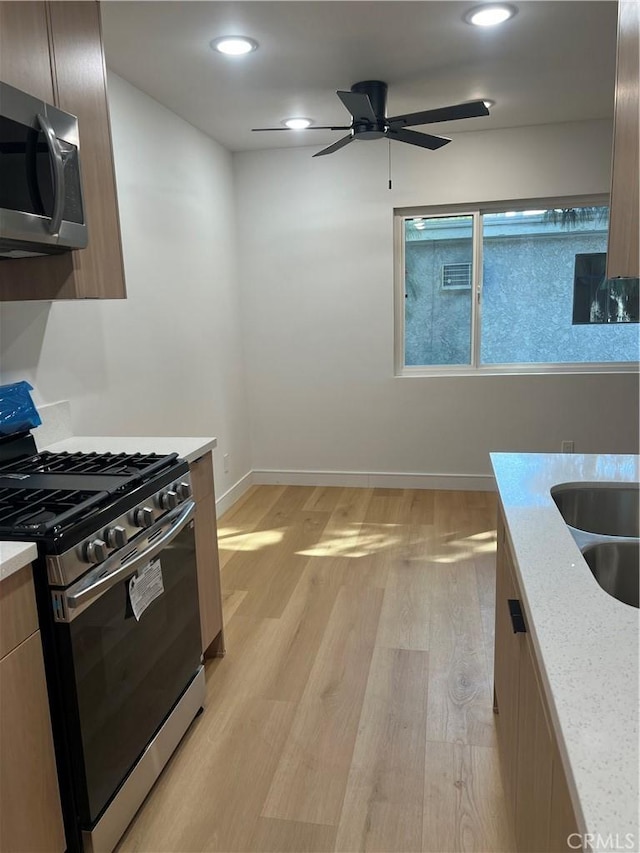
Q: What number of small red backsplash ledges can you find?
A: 0